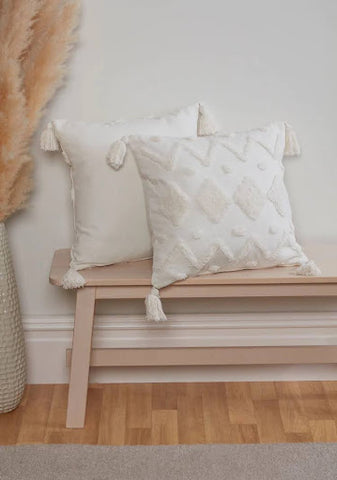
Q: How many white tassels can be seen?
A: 7